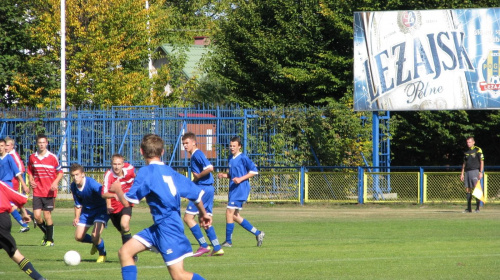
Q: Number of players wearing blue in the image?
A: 5